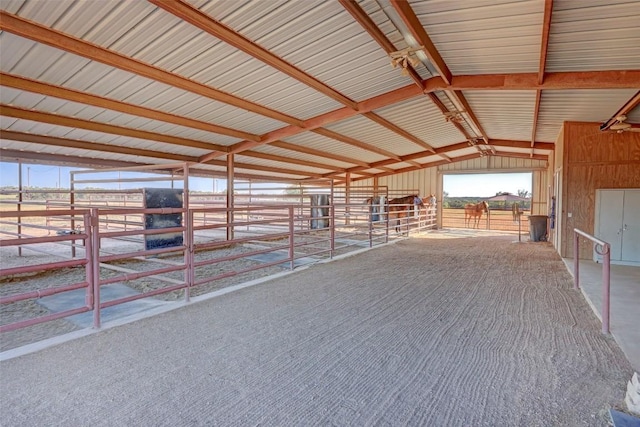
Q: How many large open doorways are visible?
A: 1